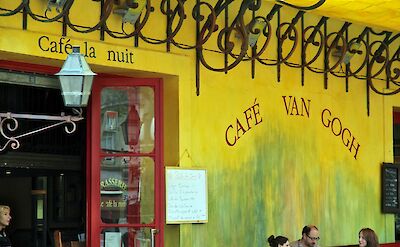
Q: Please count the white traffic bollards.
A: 0